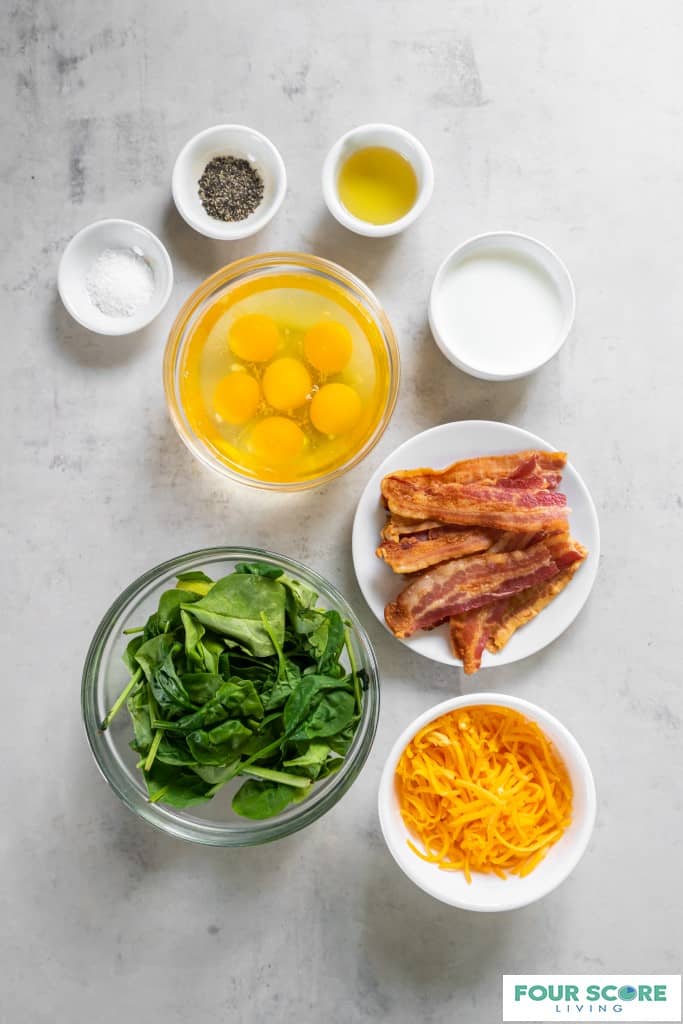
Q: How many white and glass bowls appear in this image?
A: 7